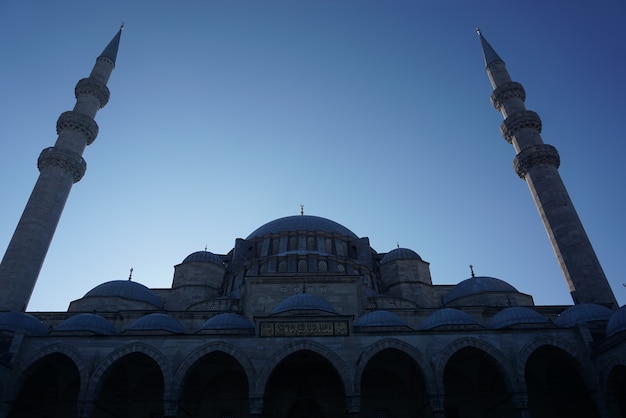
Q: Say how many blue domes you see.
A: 15